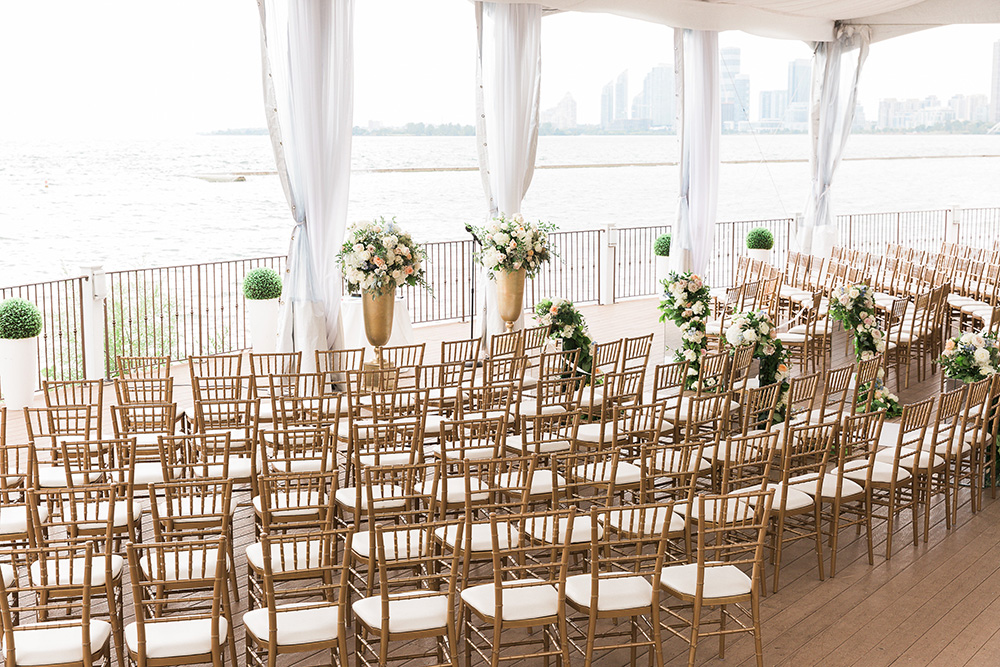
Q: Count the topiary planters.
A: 4